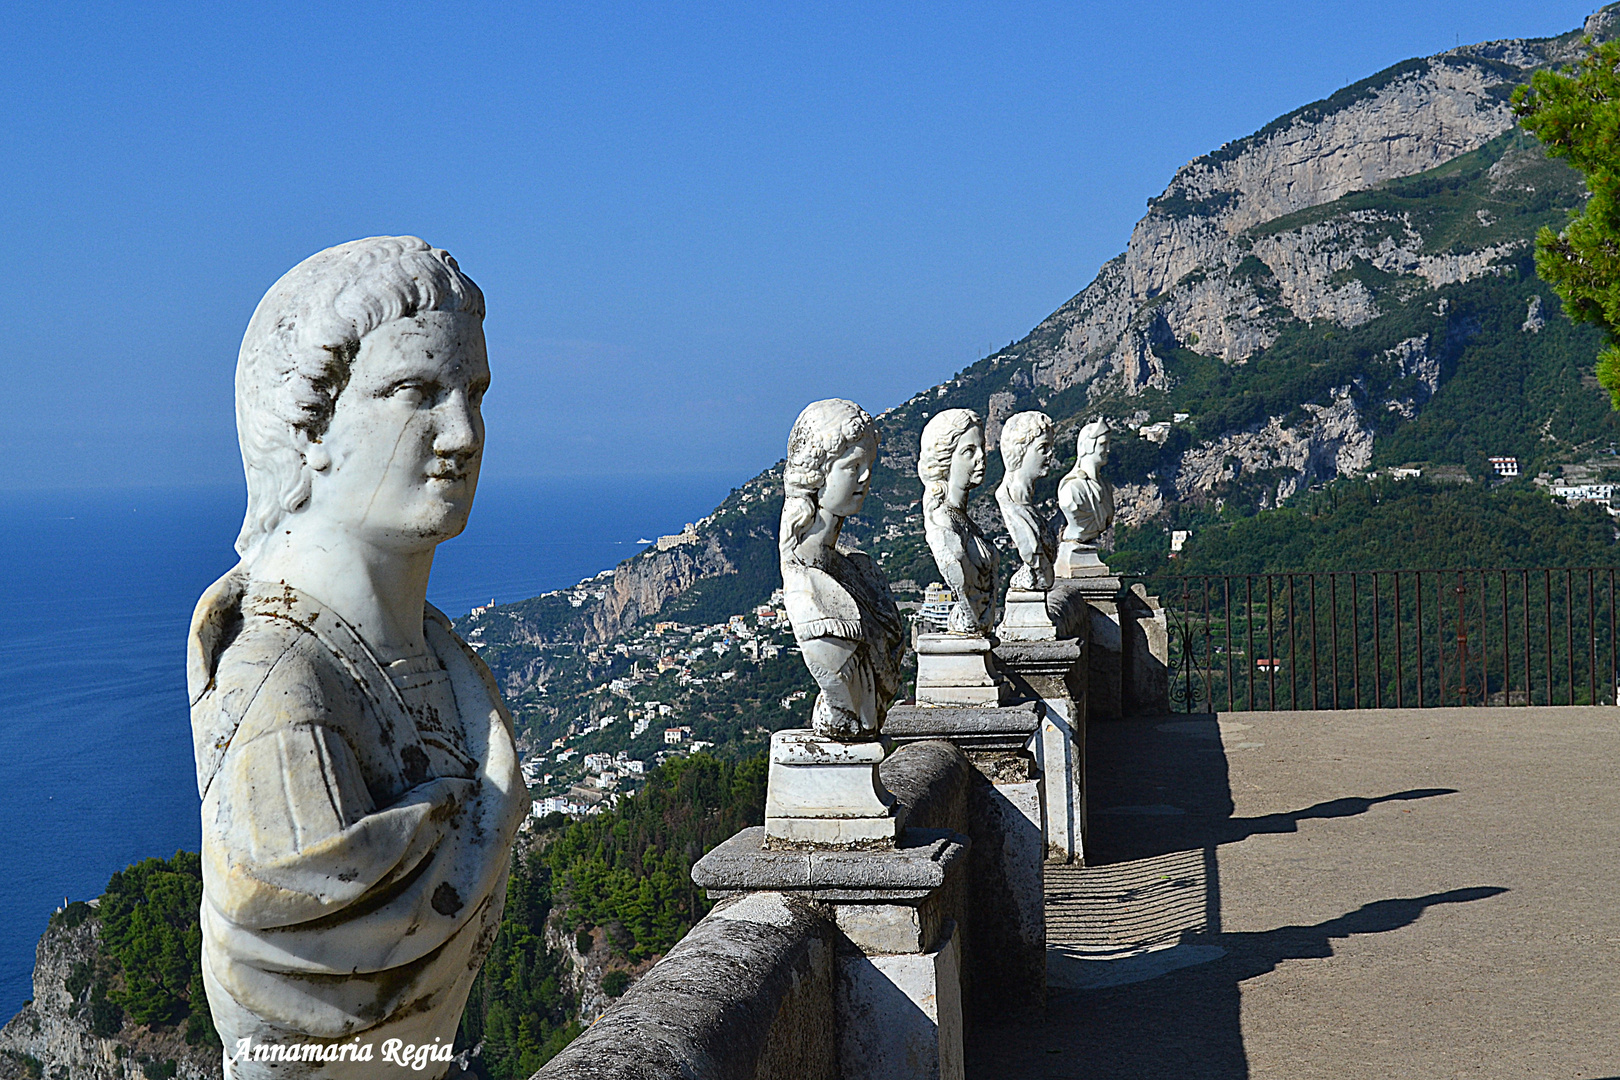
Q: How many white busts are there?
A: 5